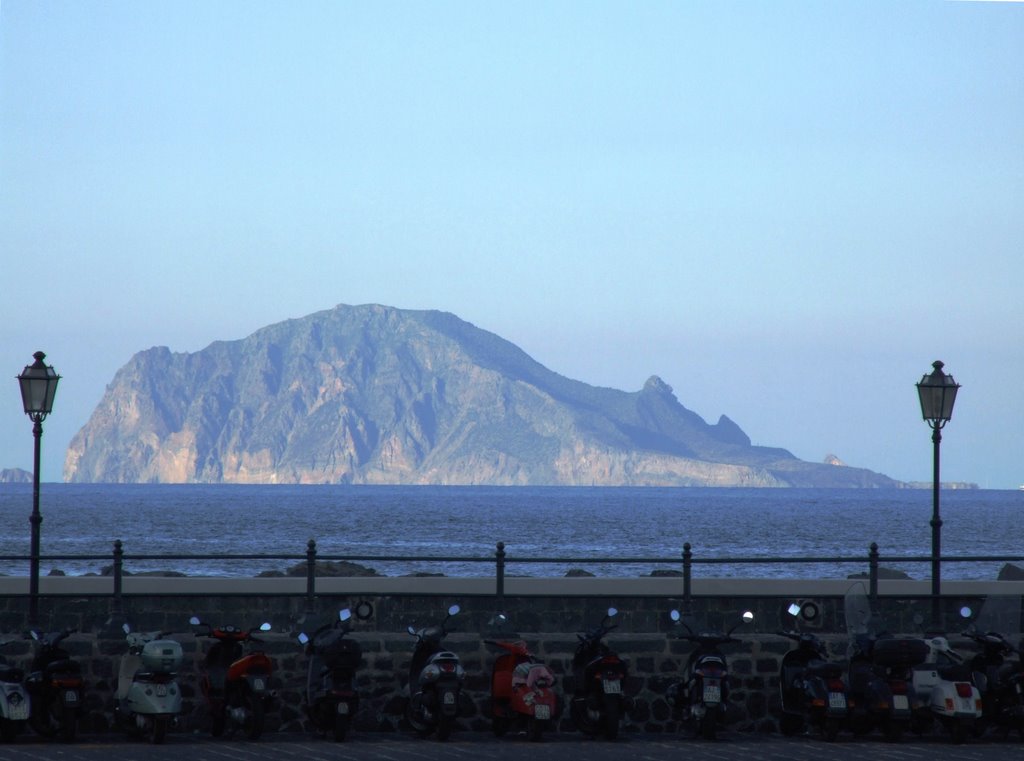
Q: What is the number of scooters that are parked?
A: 13